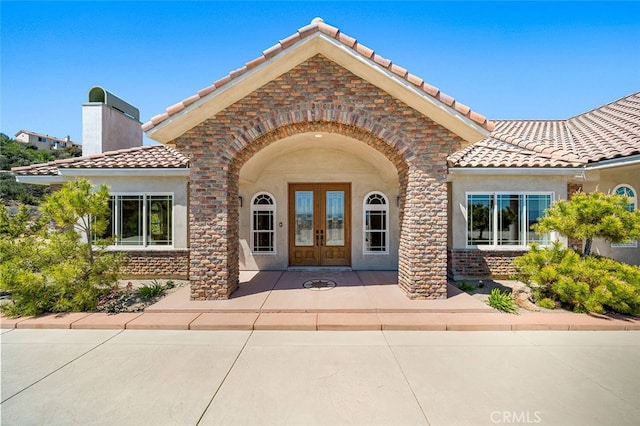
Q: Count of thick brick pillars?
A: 2